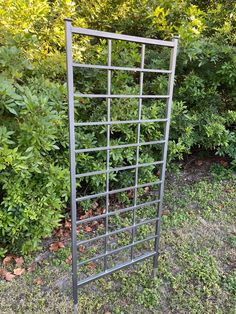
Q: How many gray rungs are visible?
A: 11